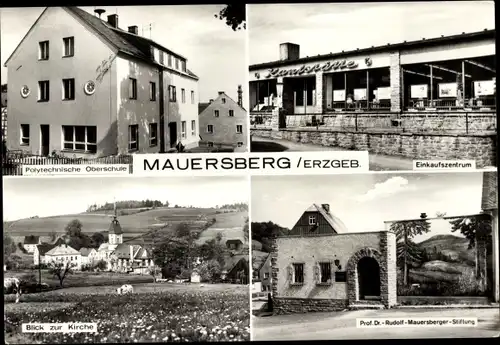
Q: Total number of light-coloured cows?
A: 2